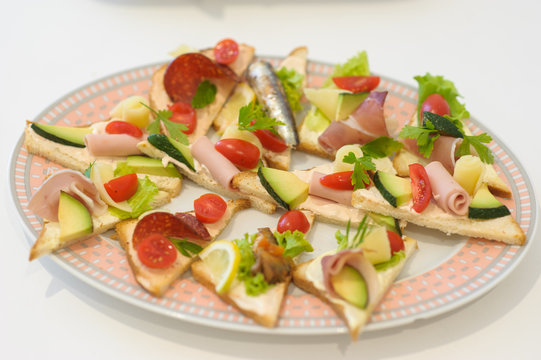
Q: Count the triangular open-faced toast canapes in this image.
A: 12